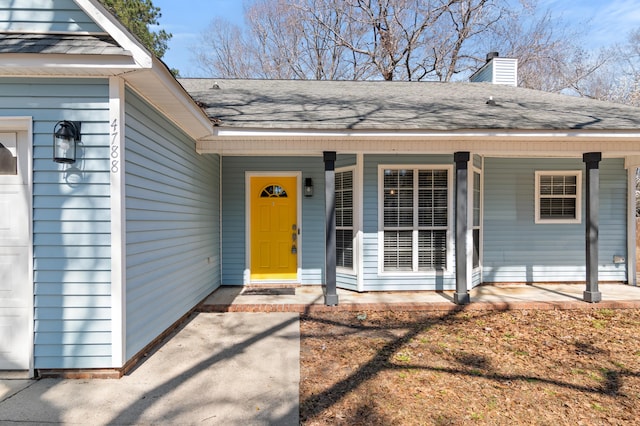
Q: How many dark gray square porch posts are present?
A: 3